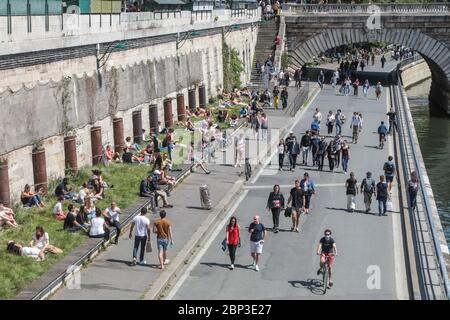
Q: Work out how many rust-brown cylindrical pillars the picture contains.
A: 11